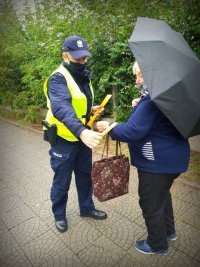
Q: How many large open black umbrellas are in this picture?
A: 1